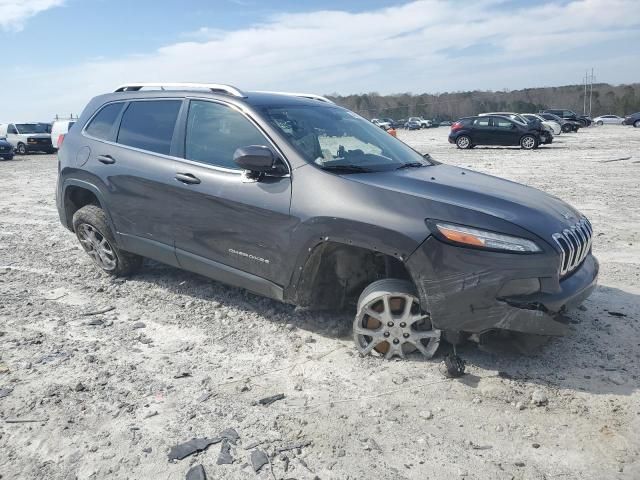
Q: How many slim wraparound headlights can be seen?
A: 1